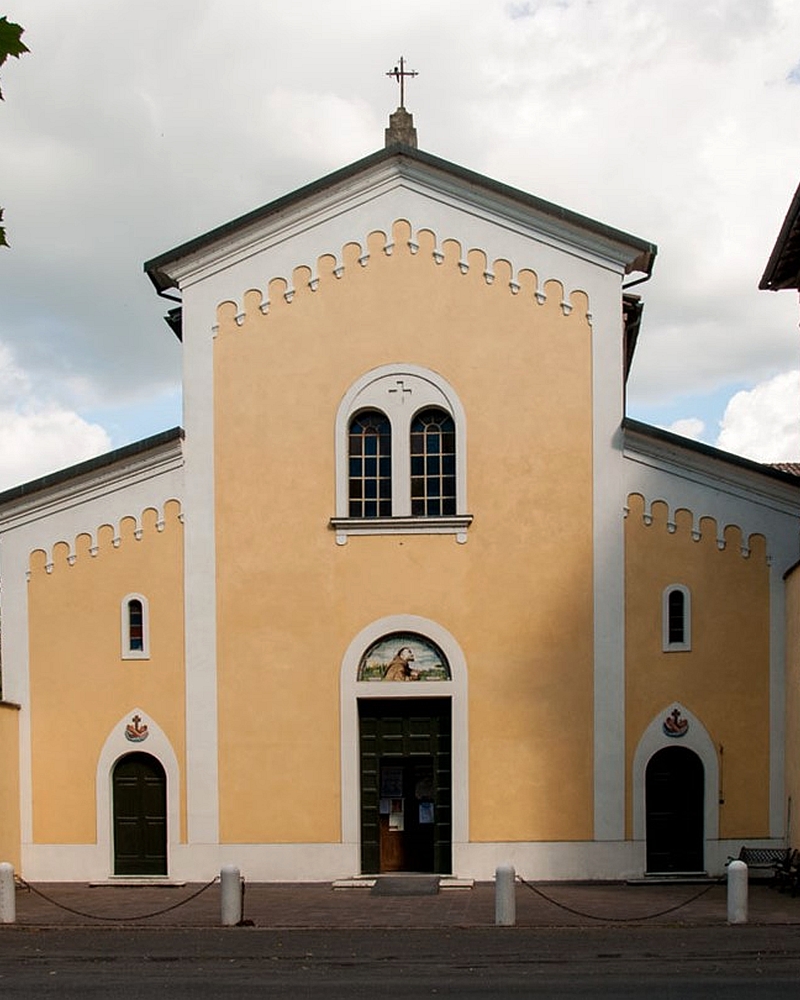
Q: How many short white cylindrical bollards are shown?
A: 4